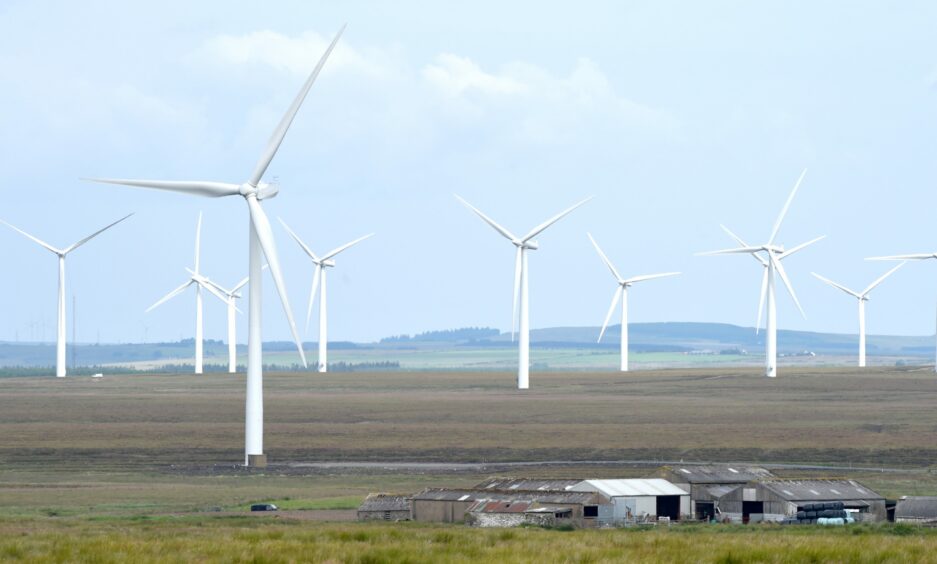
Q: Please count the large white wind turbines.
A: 11